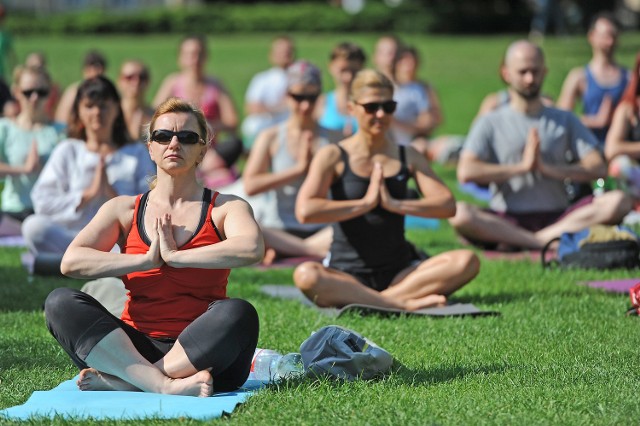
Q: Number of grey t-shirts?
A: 1